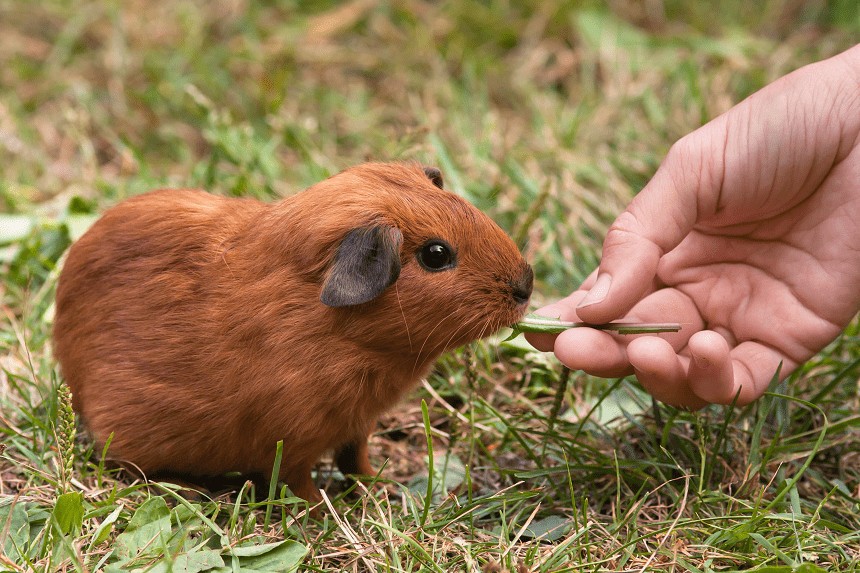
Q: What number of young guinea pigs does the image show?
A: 1